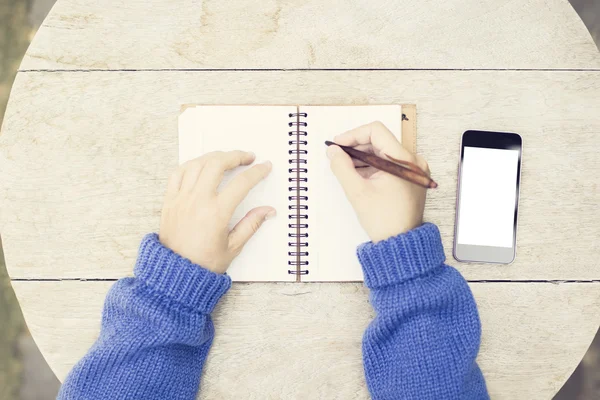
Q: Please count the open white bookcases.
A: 0